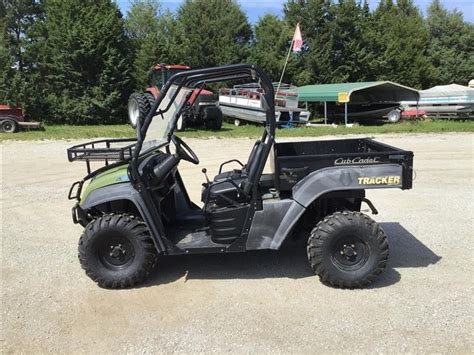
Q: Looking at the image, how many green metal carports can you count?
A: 1